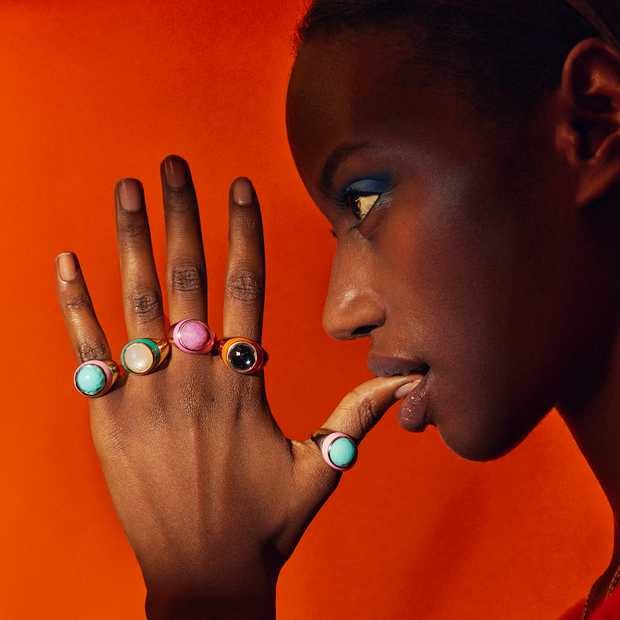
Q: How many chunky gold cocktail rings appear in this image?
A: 5